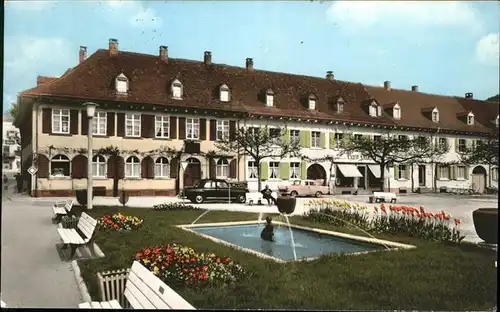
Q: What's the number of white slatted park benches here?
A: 5